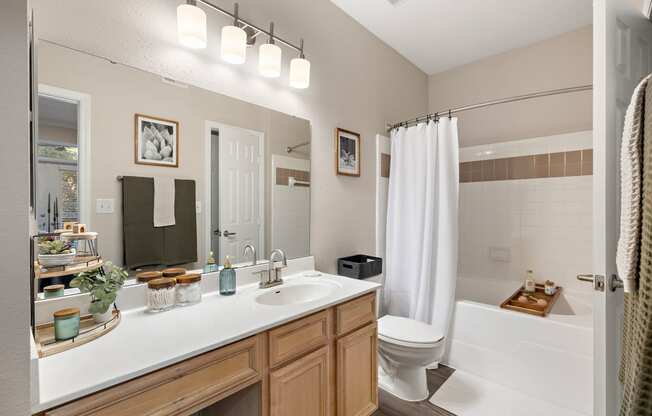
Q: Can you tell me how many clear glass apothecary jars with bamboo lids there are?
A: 2